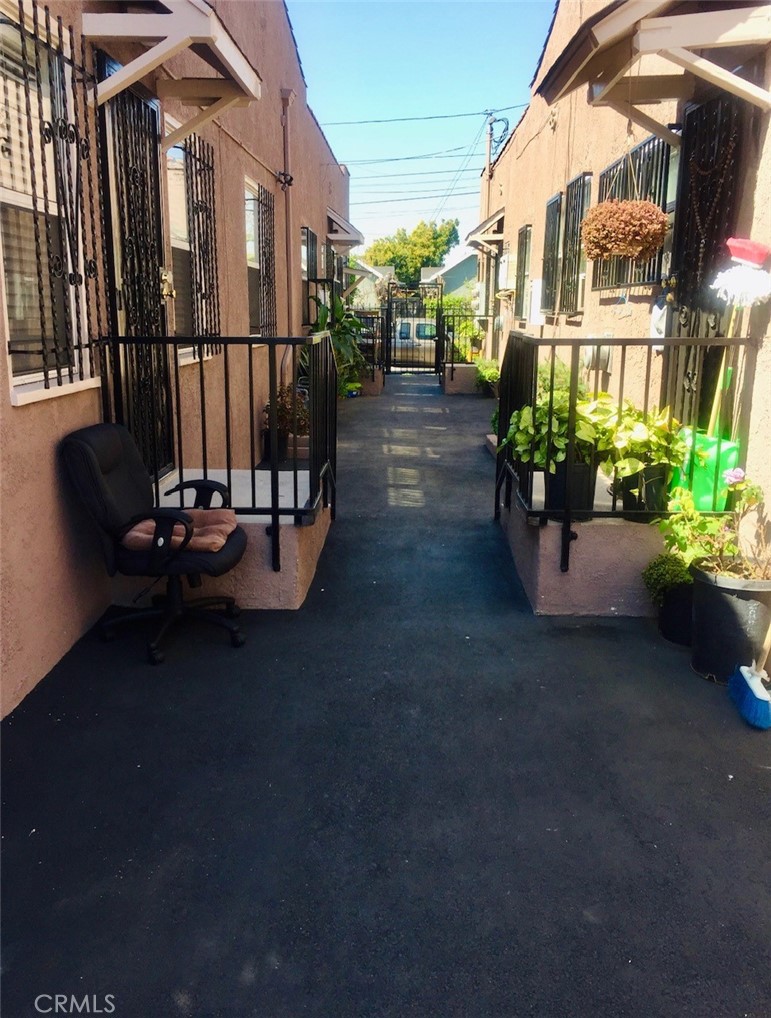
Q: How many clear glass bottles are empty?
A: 0